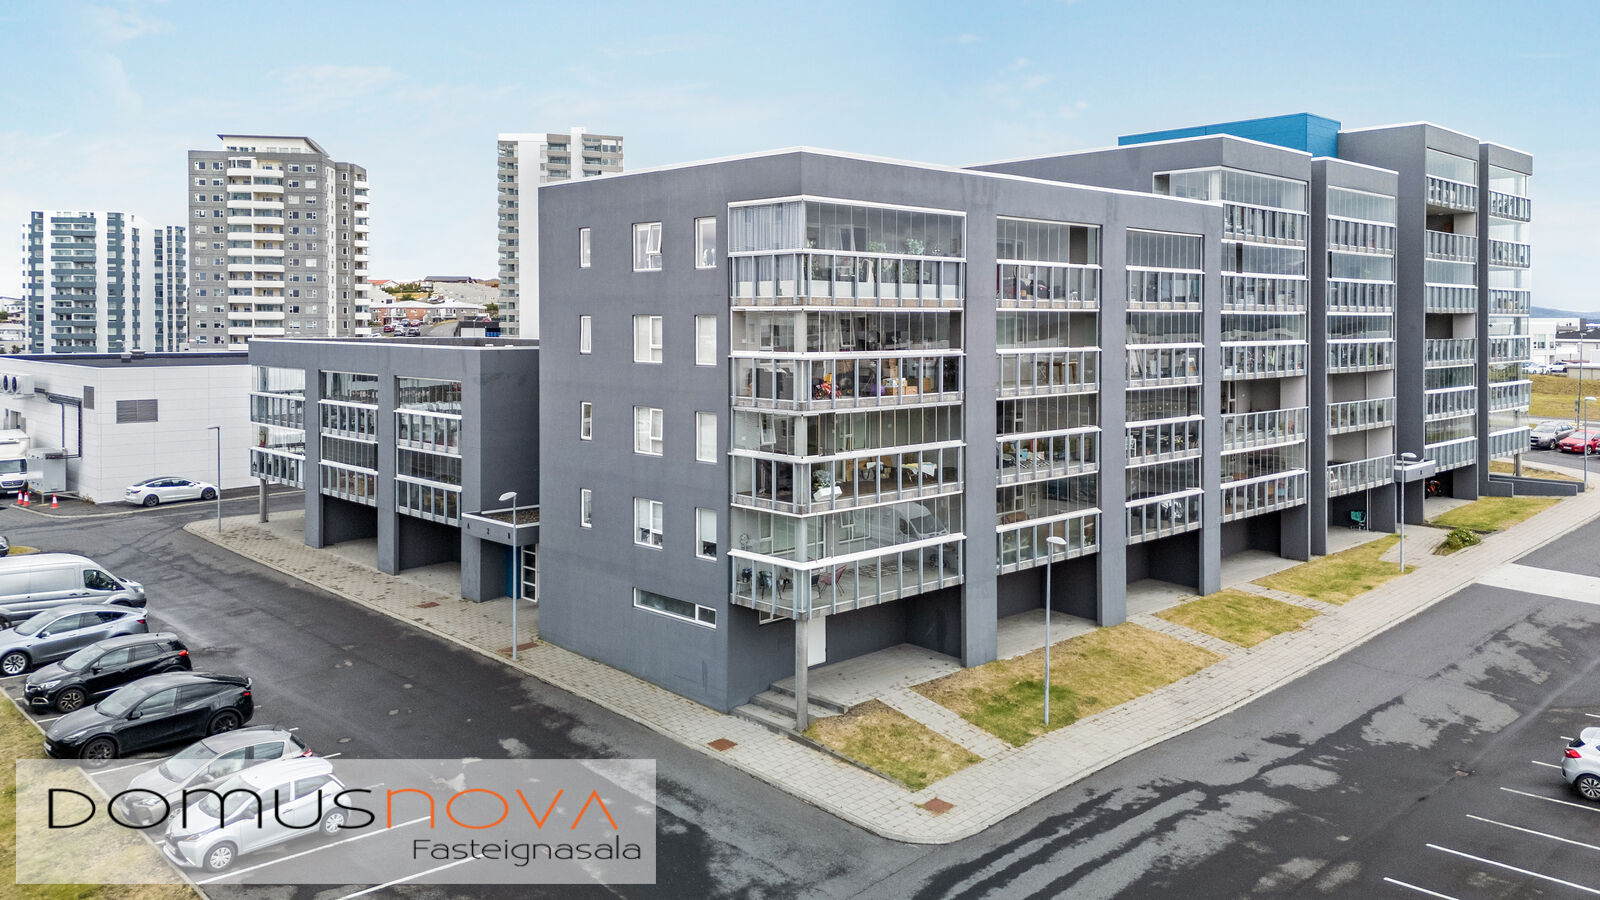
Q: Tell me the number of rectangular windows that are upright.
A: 12